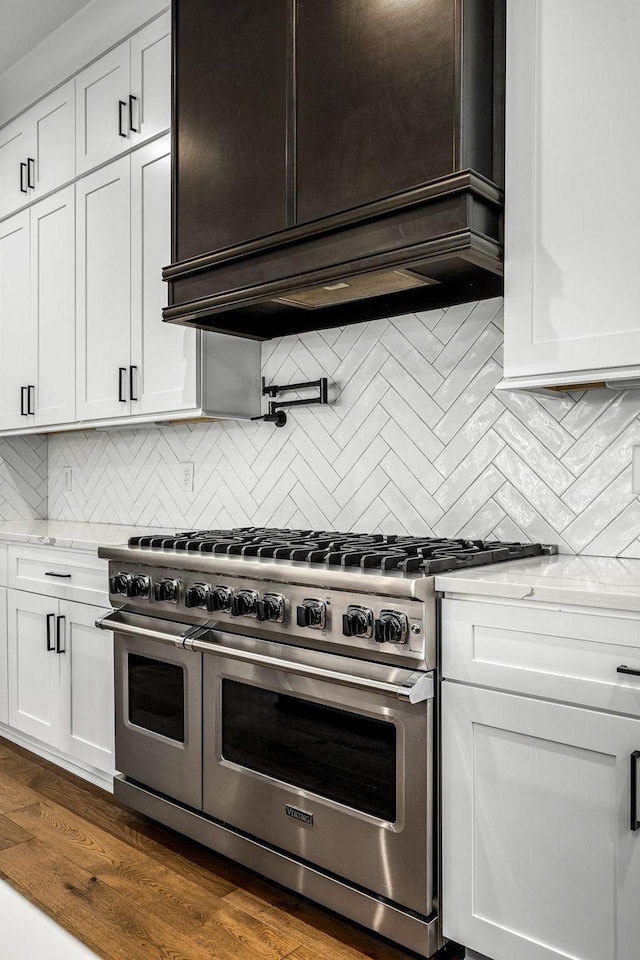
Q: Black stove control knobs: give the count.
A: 10